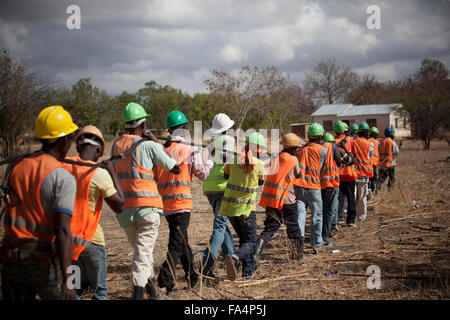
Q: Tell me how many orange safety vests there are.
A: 11